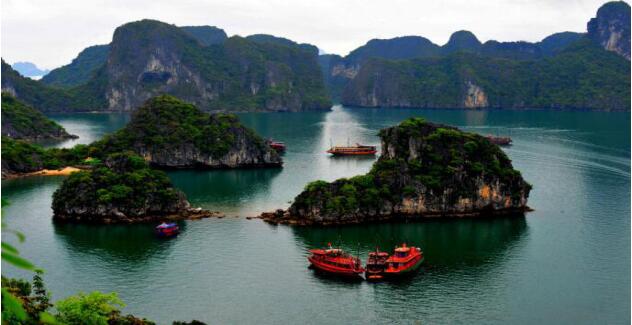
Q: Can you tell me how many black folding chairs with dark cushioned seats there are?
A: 0